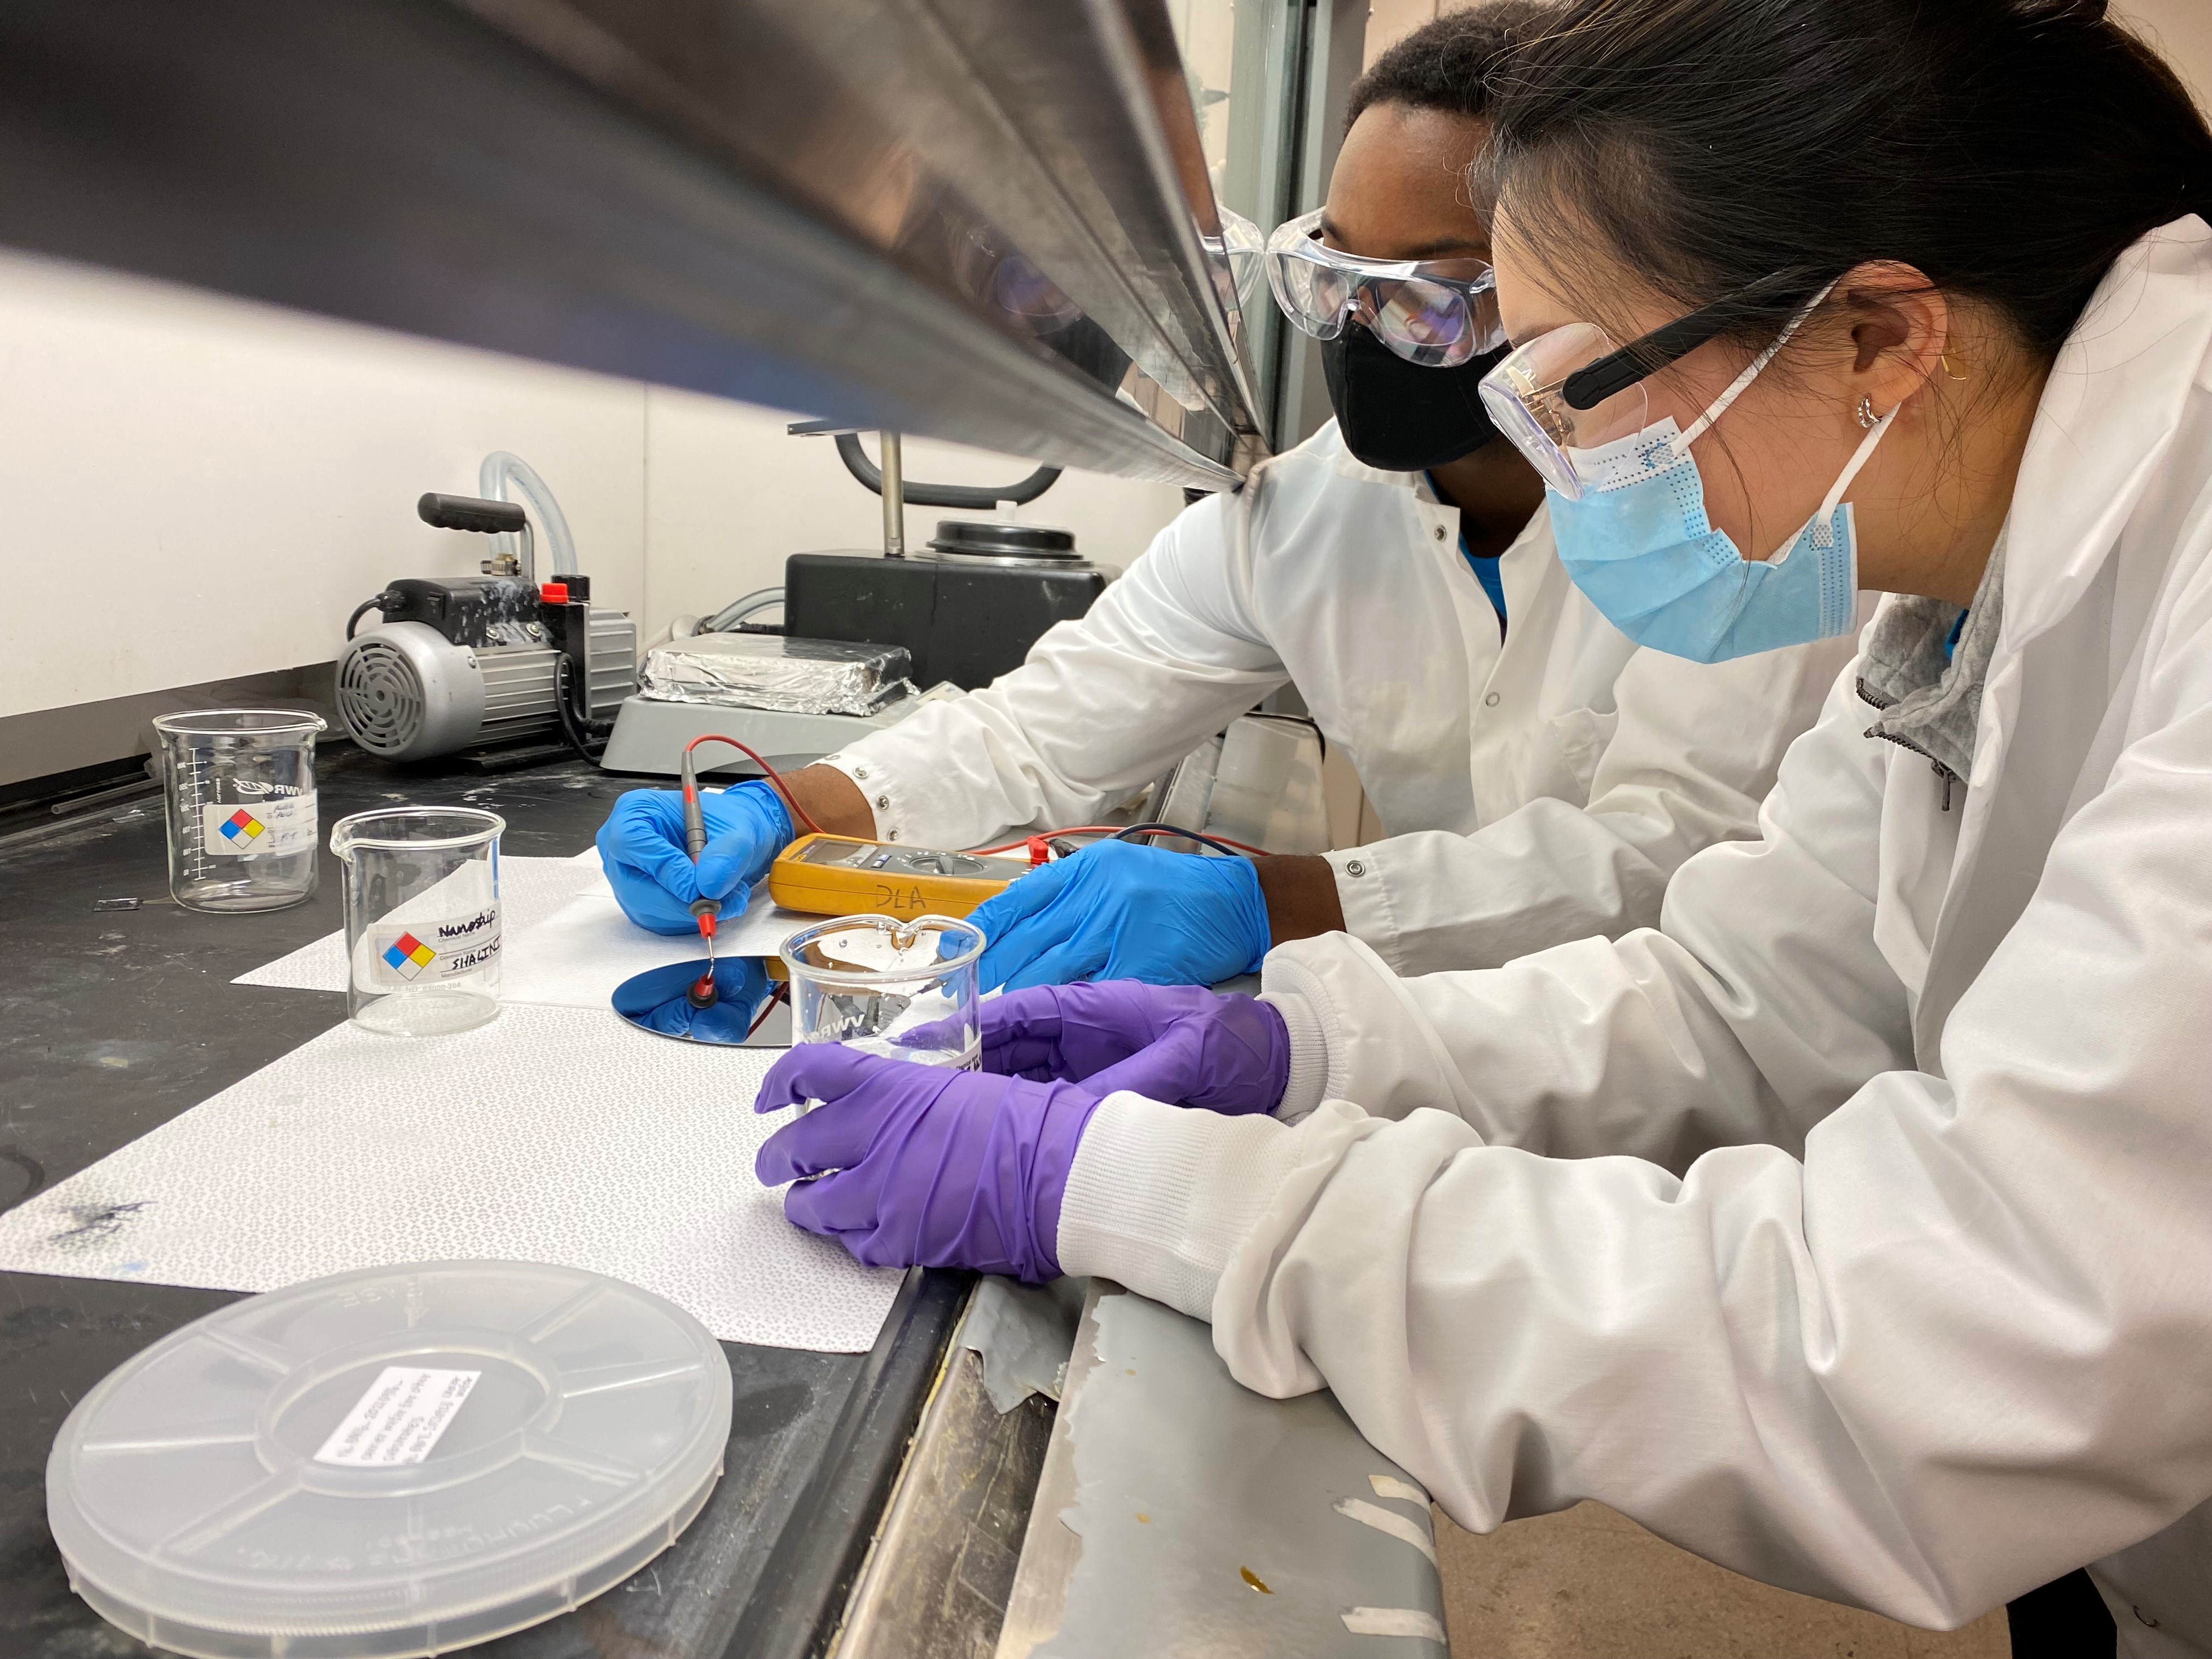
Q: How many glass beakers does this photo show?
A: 3